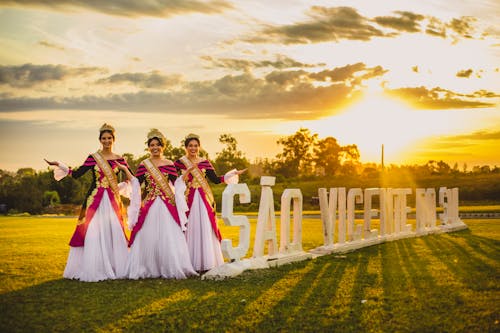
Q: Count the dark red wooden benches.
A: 0